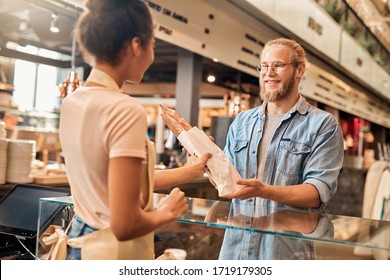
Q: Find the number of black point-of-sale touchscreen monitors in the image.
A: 1